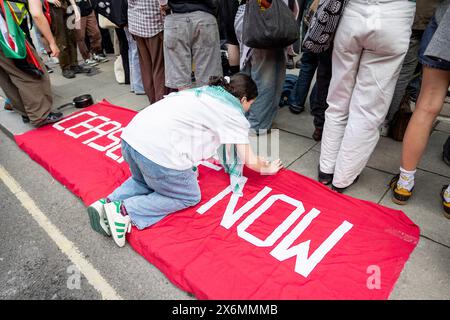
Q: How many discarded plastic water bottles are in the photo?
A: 0